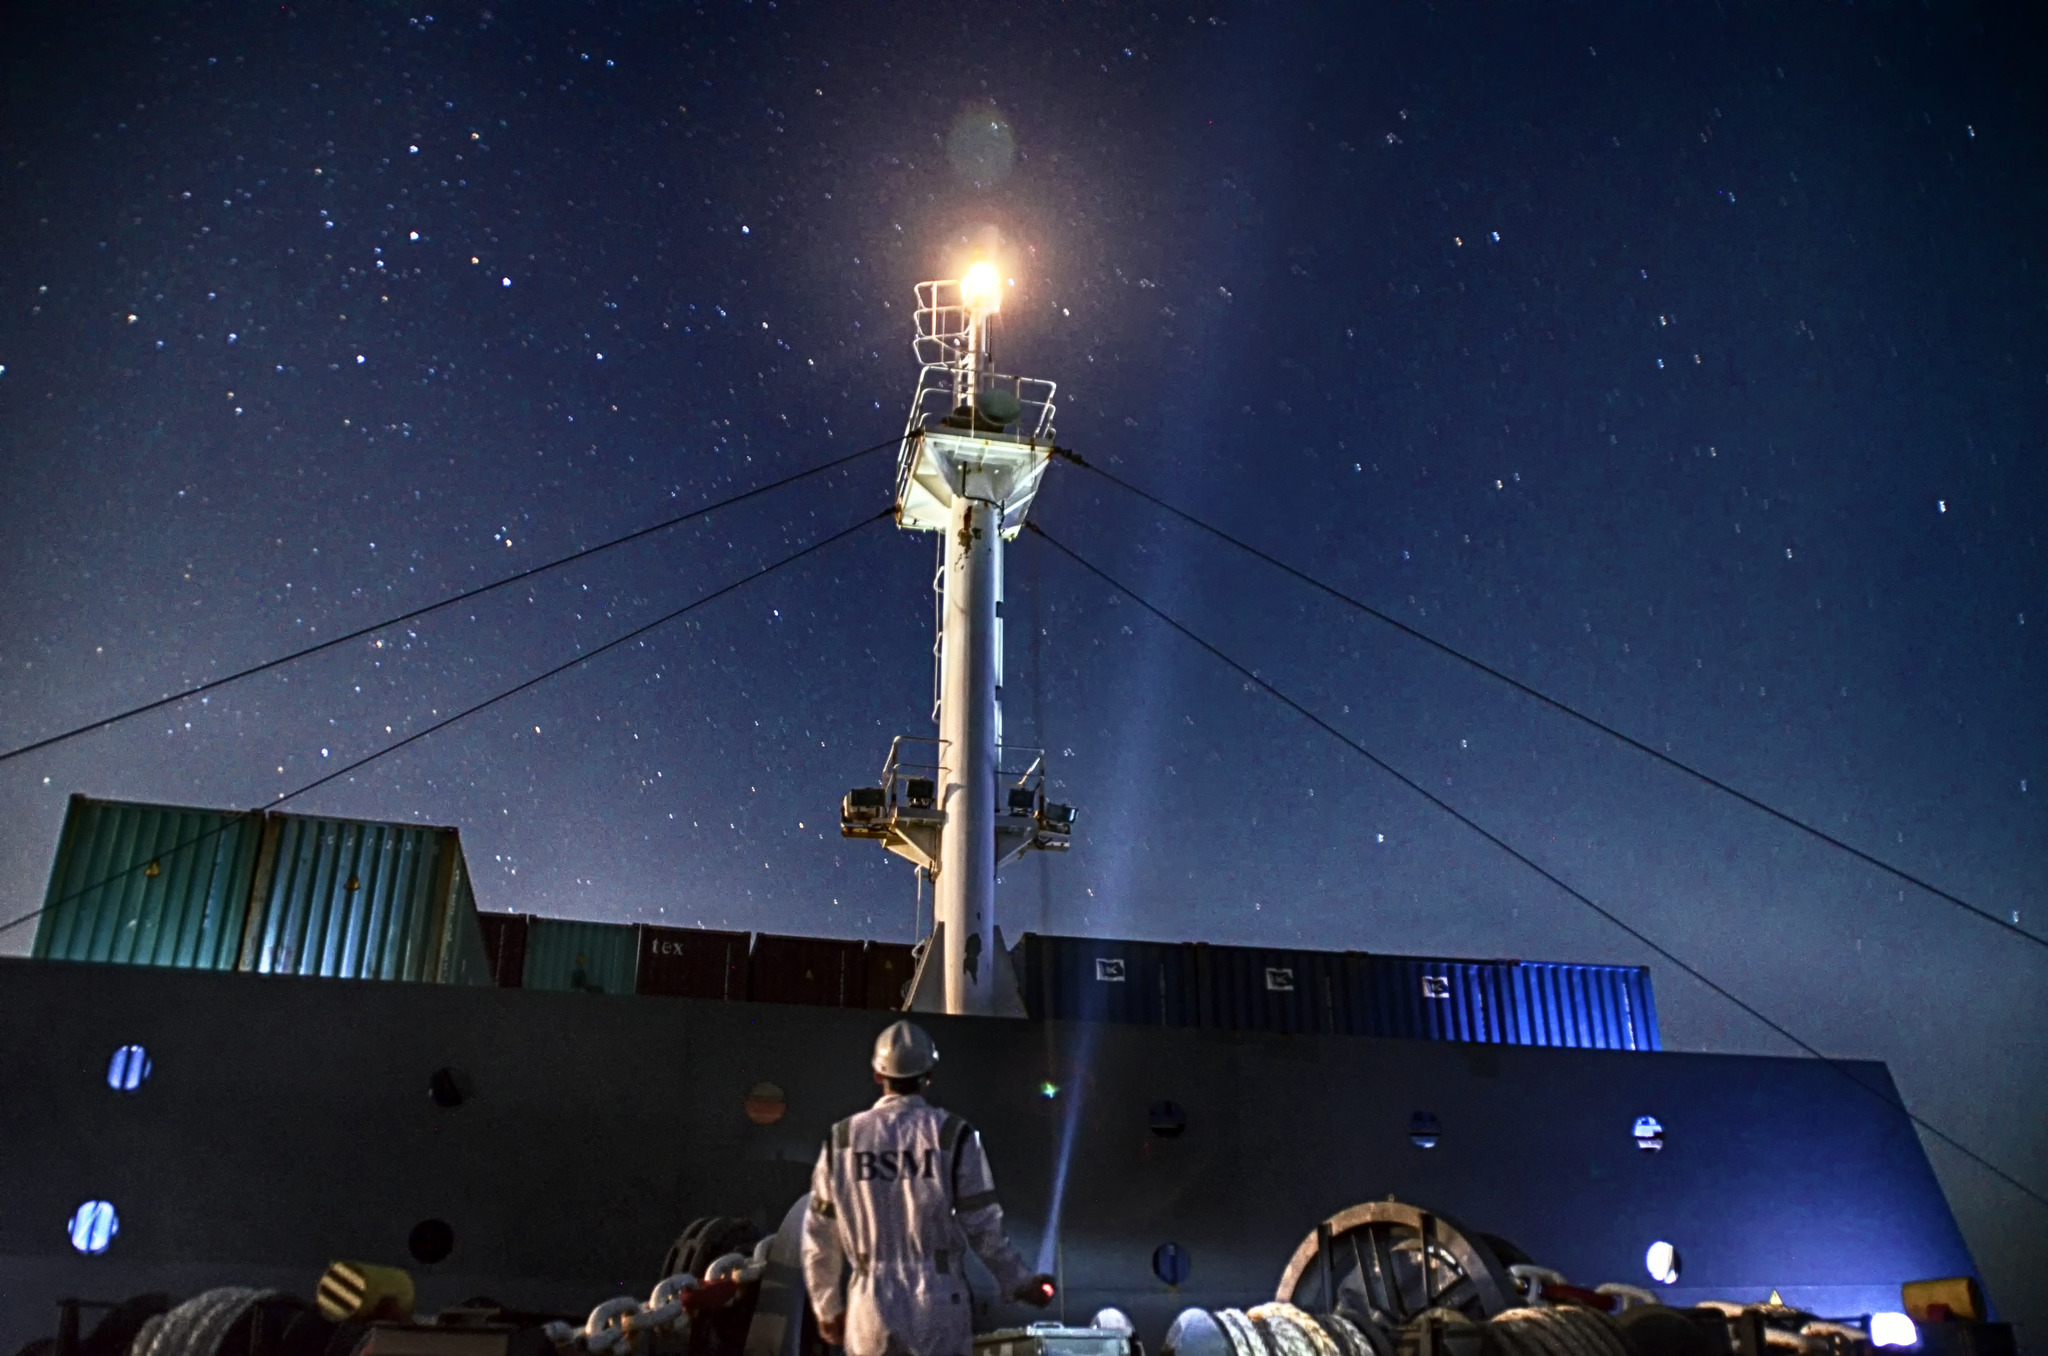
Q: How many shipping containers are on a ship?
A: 11